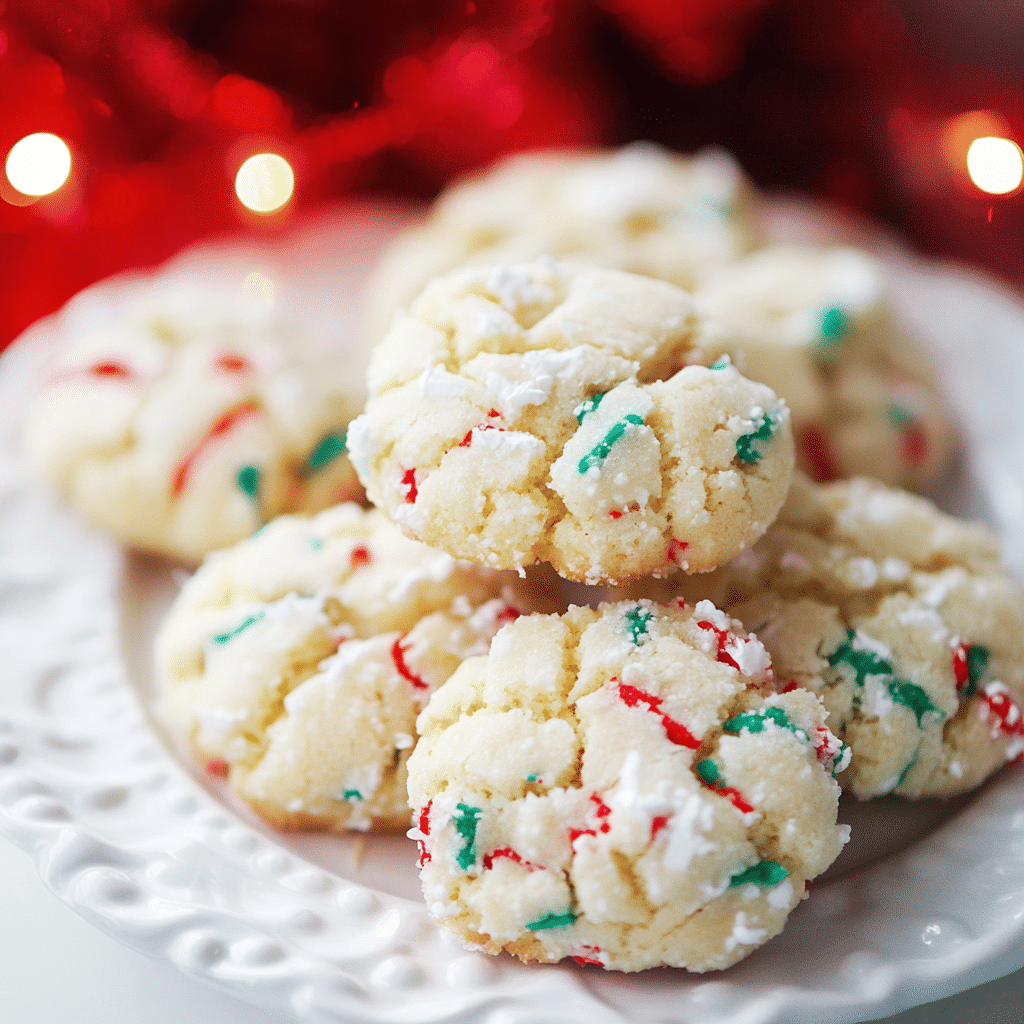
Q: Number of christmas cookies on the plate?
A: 7